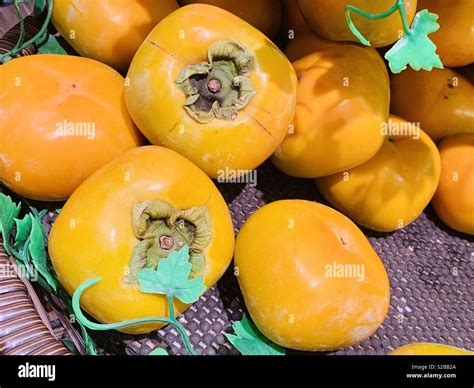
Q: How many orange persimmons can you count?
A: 14